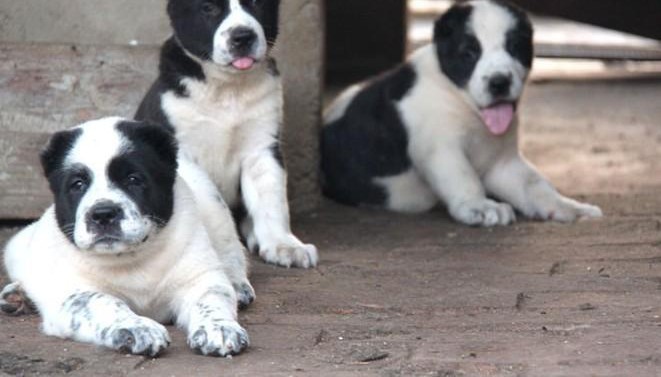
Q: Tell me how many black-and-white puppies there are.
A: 3